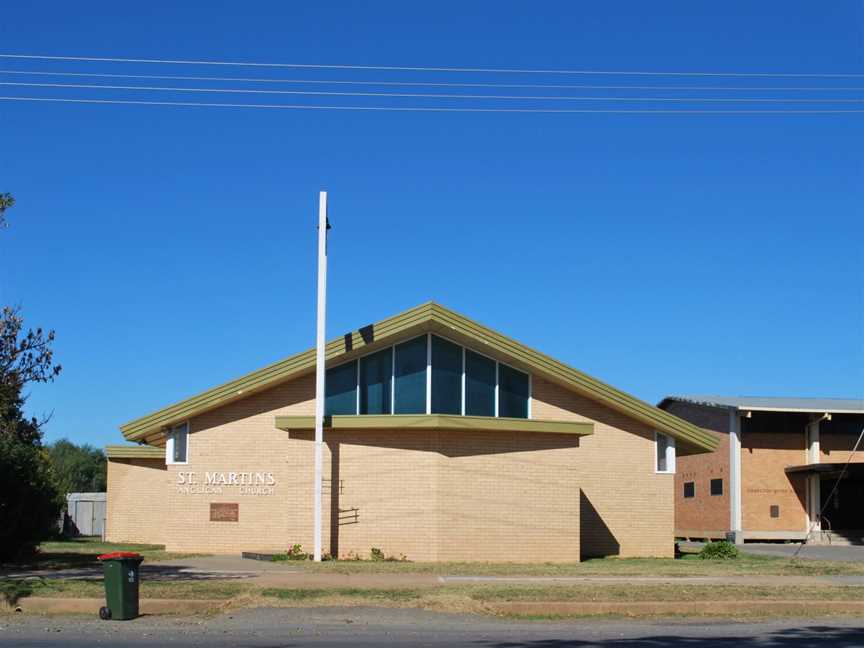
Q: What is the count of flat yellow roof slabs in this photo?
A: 2